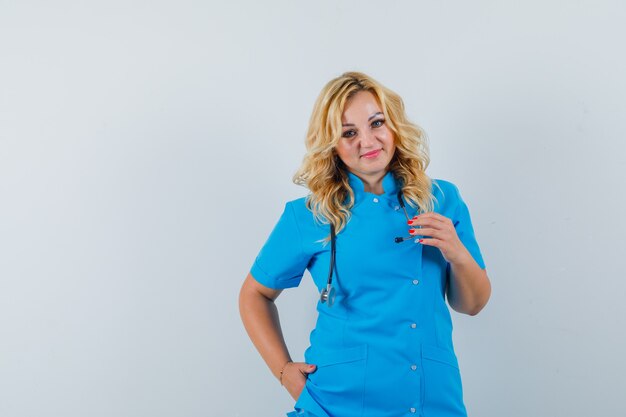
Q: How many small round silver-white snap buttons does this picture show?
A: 7